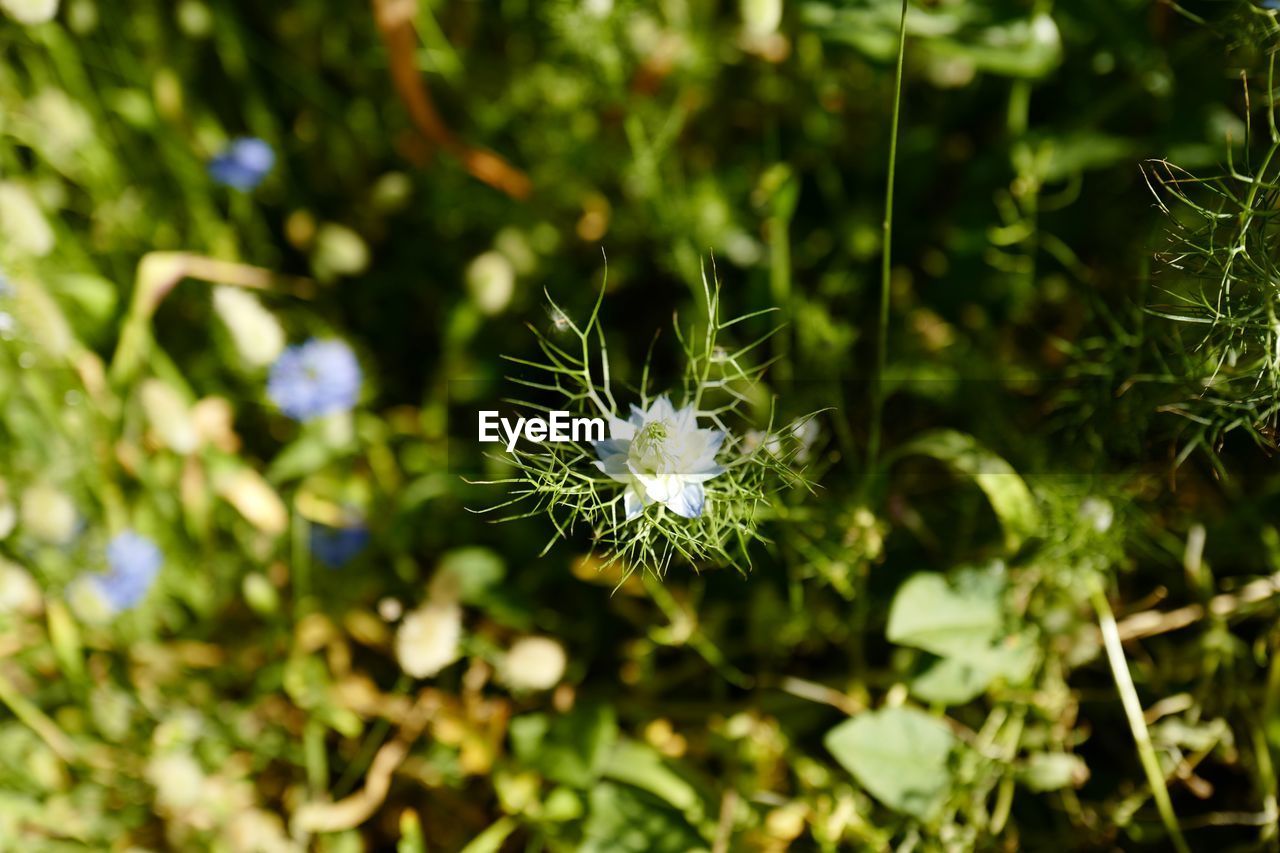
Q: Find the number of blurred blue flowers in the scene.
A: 4